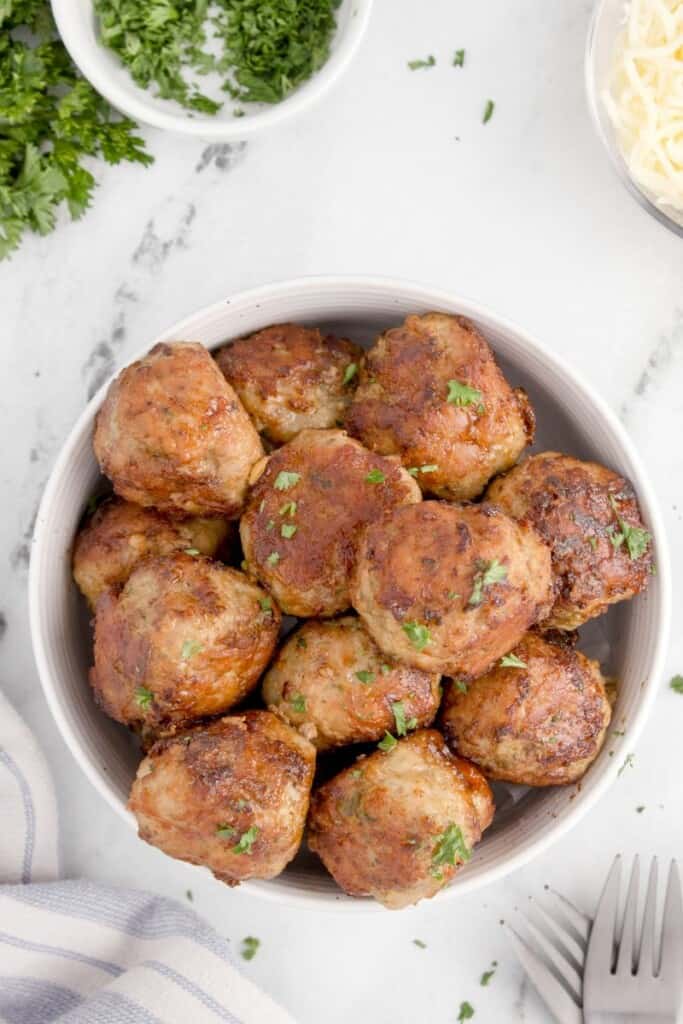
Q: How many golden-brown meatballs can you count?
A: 12